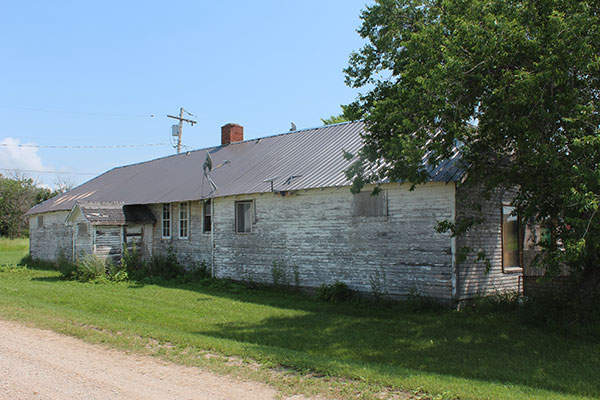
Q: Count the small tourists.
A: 0